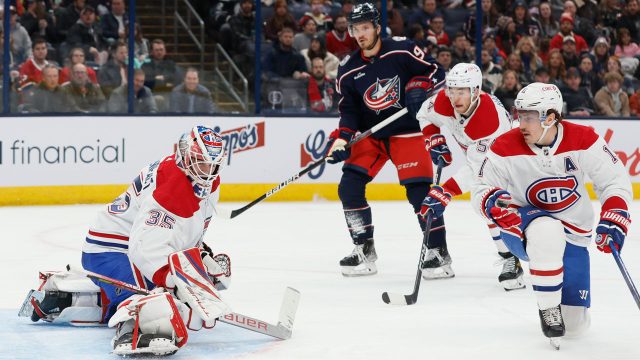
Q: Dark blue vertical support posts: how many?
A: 5